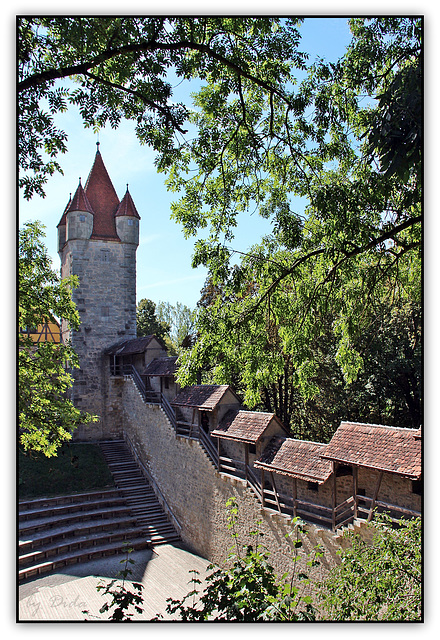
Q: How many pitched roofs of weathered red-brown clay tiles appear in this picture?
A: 6